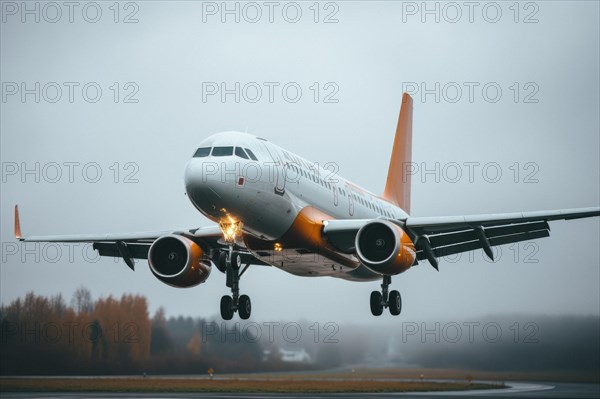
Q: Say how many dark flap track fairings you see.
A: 3